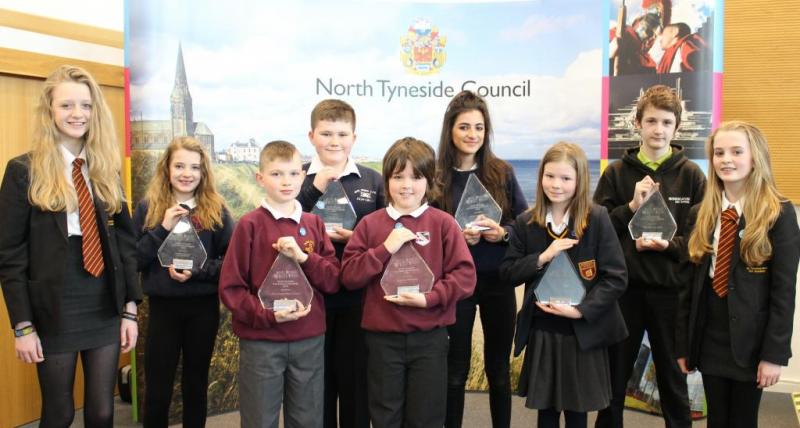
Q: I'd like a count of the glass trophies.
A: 7